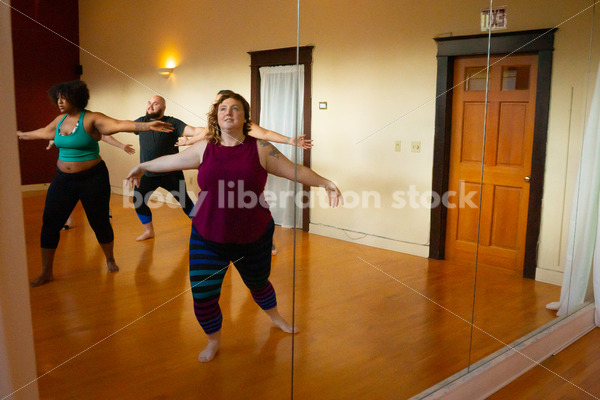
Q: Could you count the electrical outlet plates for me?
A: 2